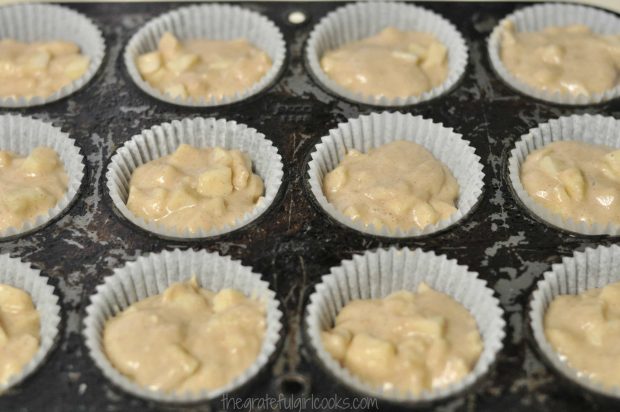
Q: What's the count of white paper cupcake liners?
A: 12